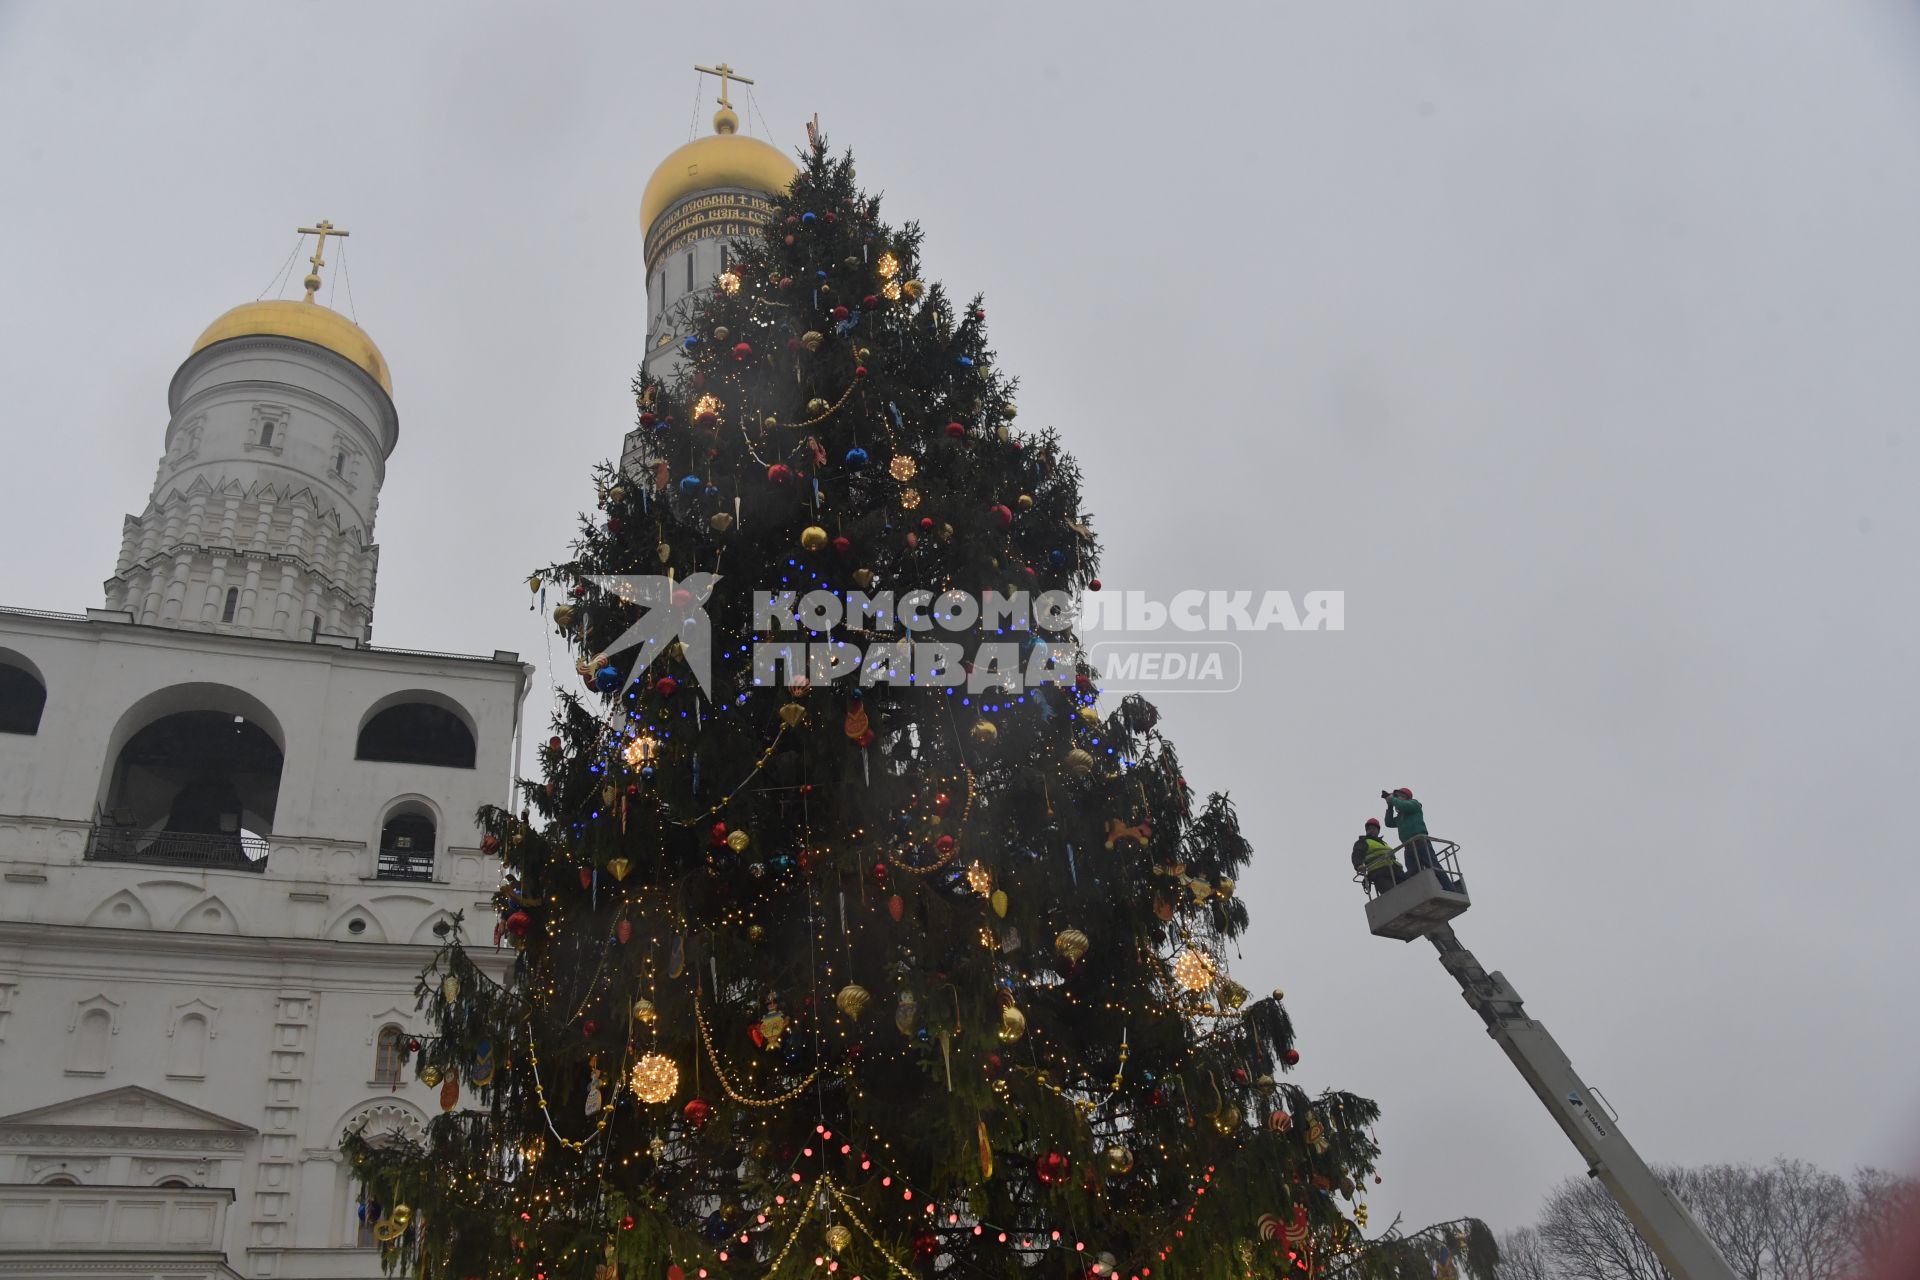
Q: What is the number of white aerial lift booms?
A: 1